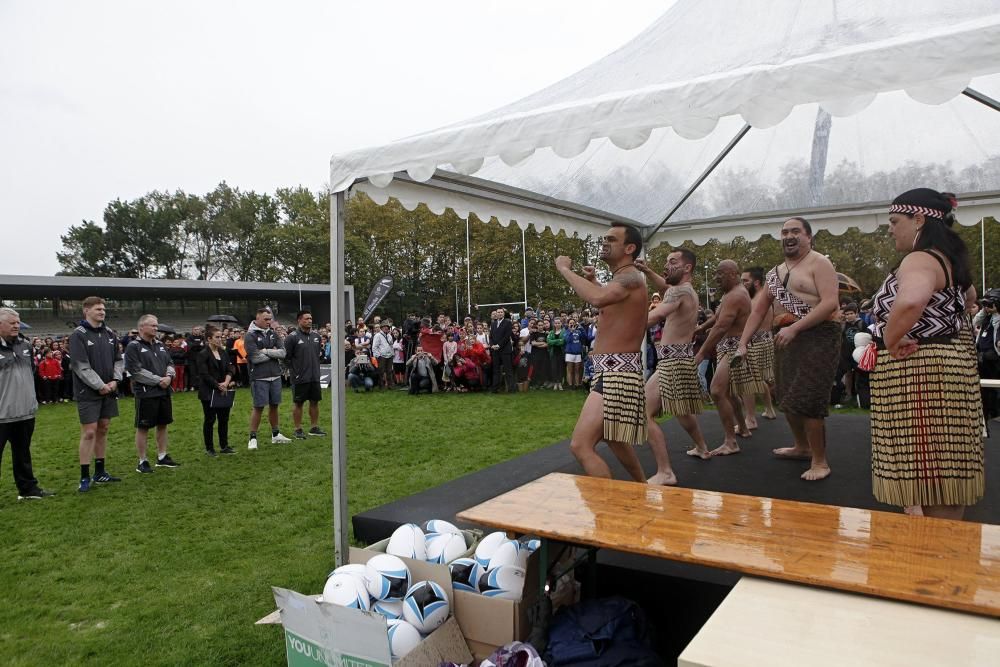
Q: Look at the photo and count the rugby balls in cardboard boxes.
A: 14